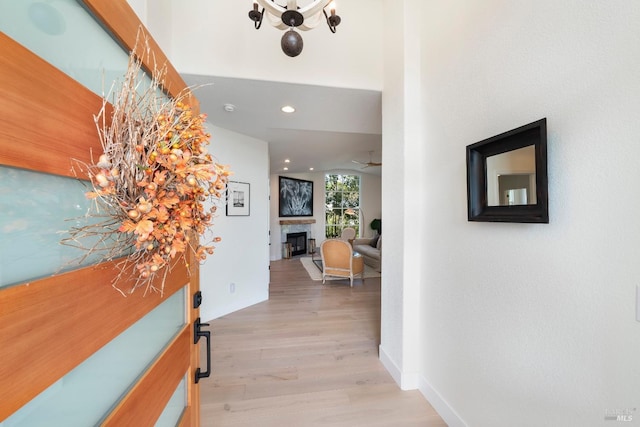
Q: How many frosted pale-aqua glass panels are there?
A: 4